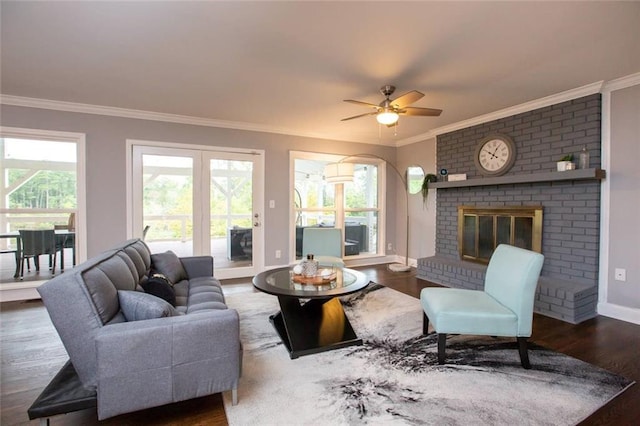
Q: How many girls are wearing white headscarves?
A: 0